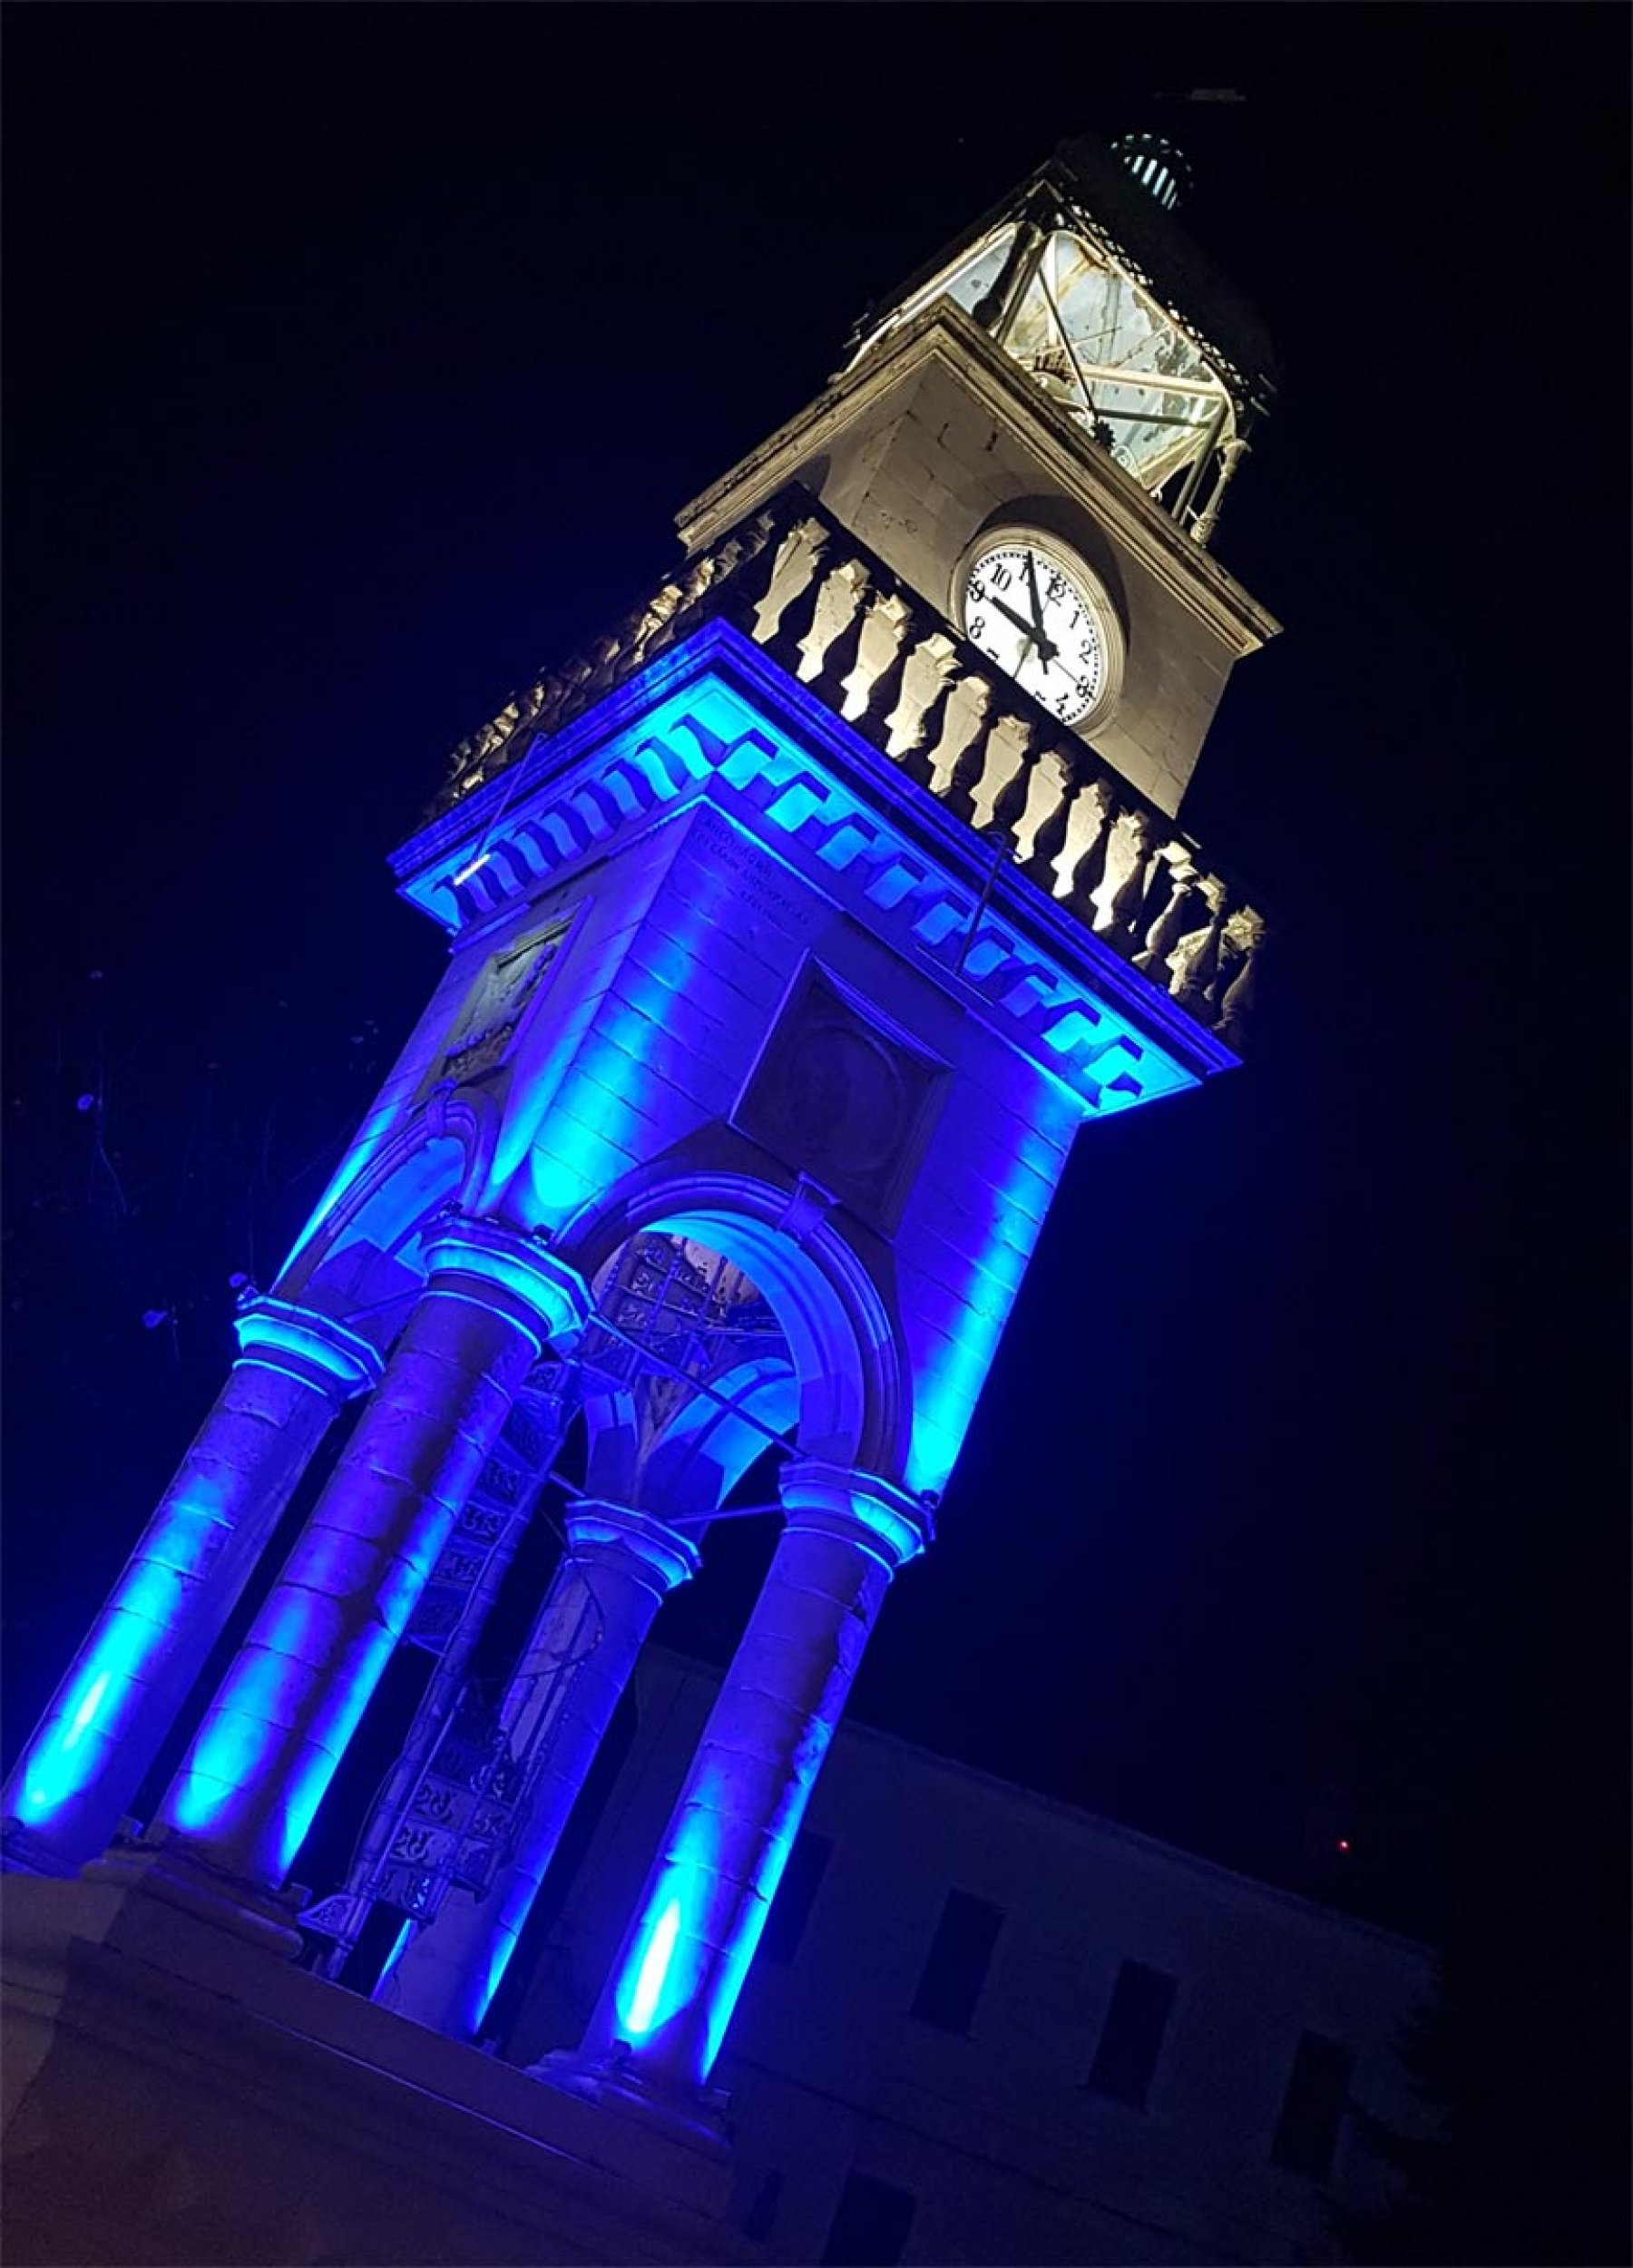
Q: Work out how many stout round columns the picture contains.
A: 4